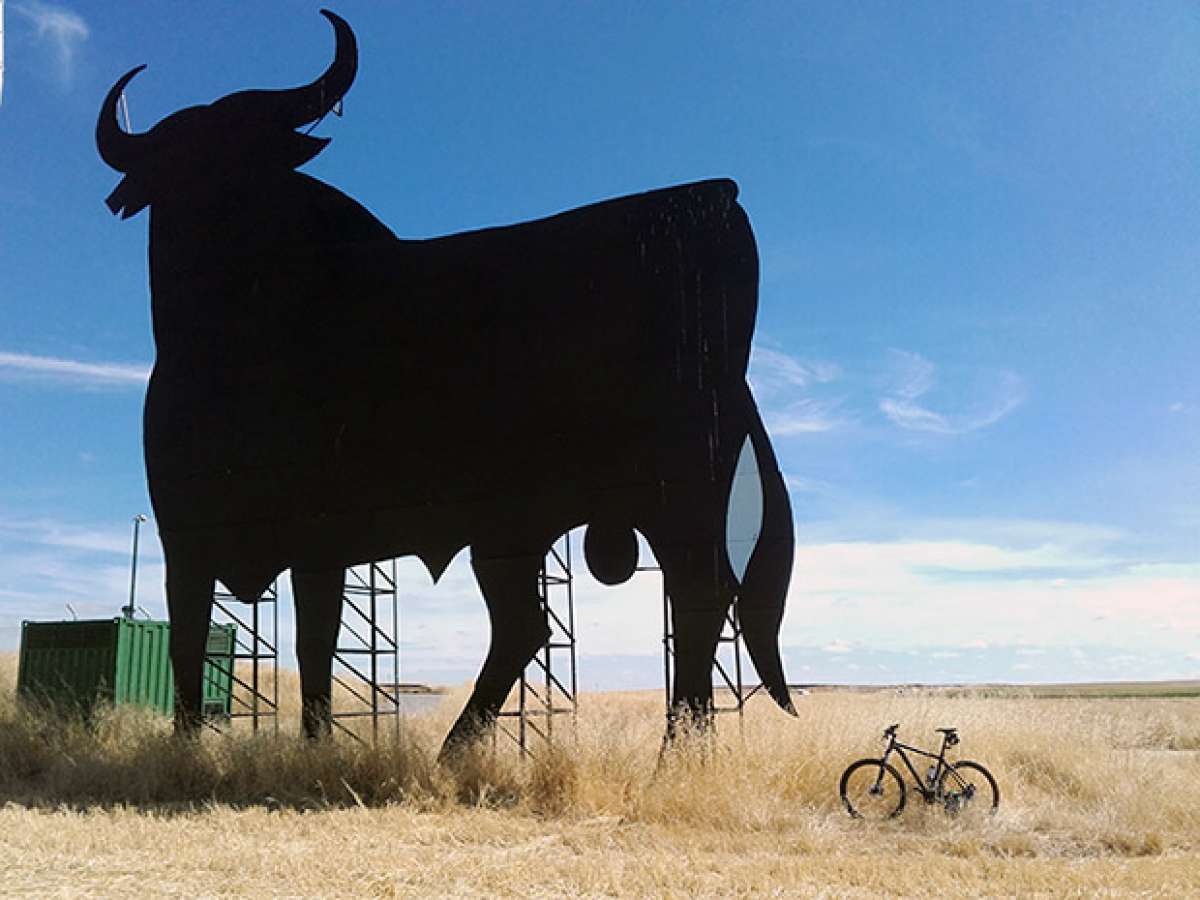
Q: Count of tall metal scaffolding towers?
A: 4